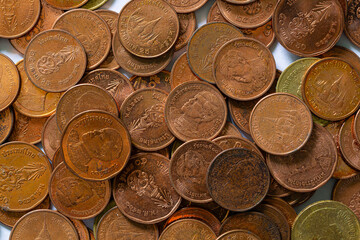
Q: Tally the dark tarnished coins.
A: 1